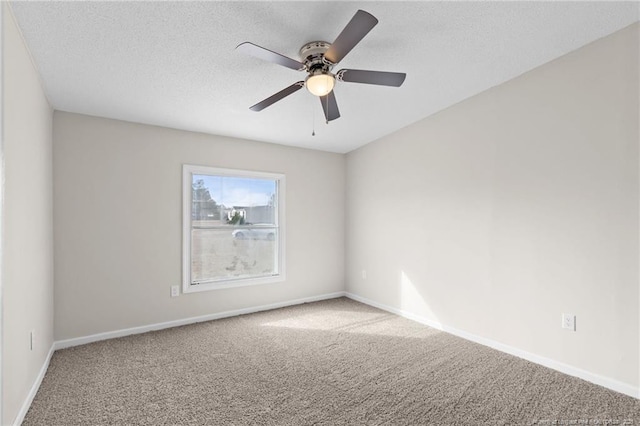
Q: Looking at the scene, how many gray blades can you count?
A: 5